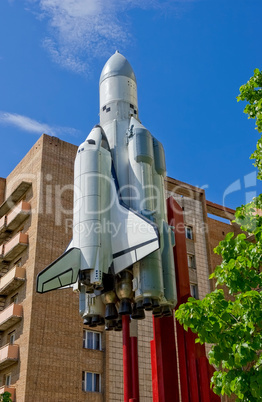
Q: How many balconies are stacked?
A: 6